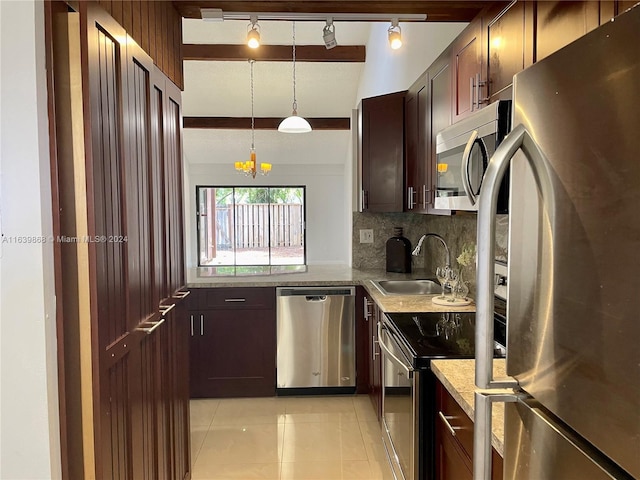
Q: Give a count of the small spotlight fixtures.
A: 3